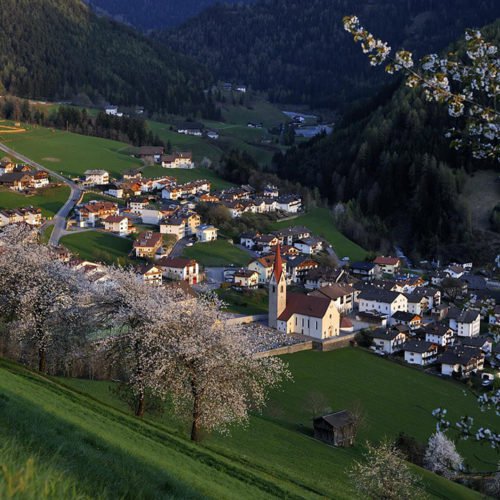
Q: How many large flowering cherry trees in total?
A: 3